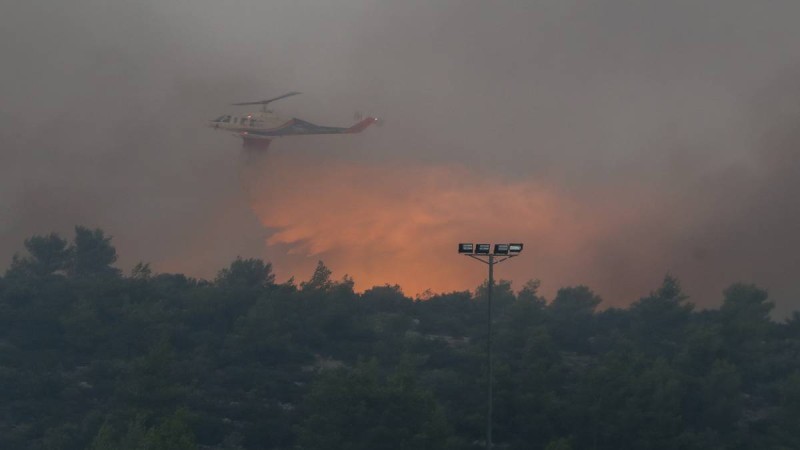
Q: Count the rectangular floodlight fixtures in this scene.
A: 4